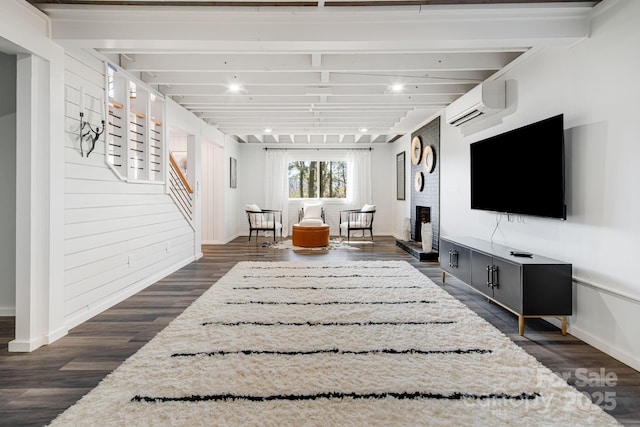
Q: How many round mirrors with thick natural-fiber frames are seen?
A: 3